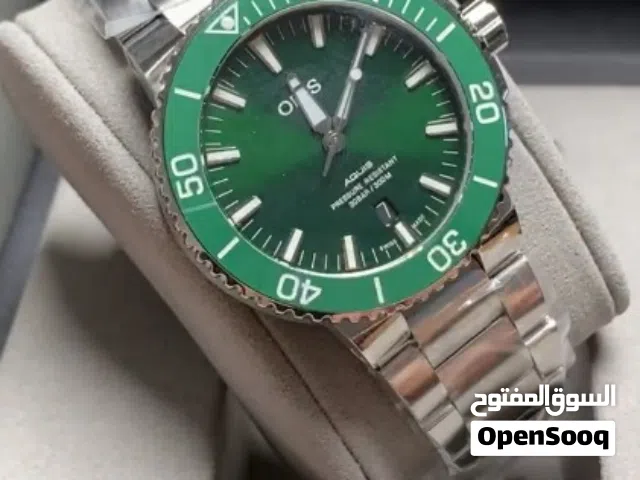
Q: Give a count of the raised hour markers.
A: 12